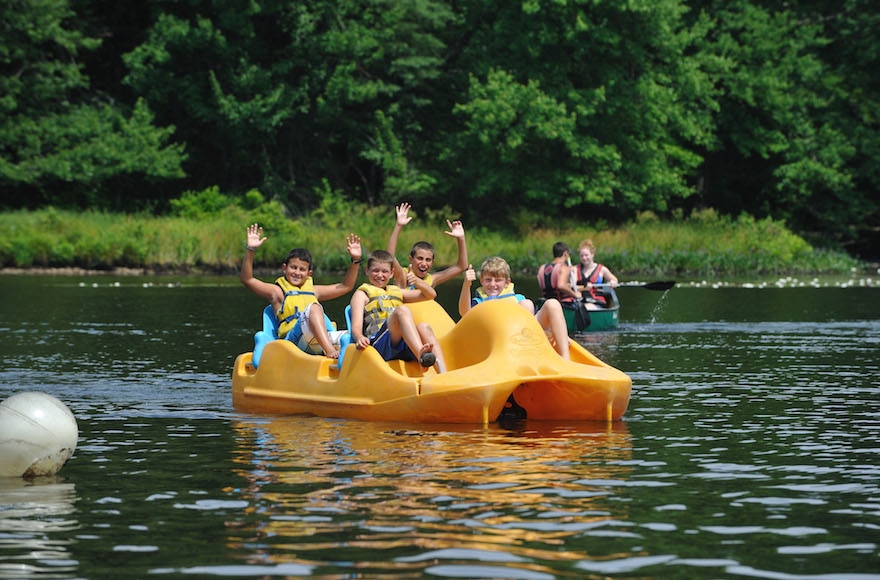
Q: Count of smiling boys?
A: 4